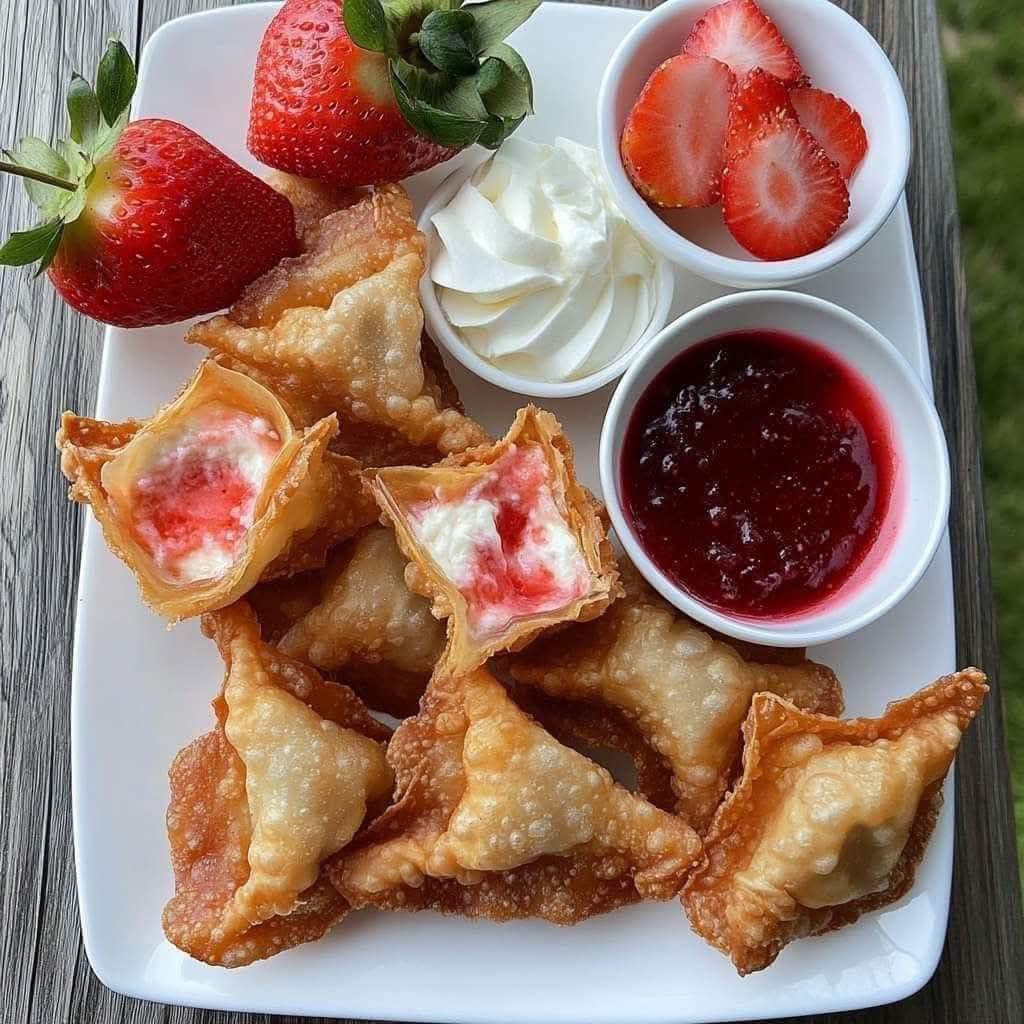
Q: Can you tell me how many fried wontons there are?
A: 8